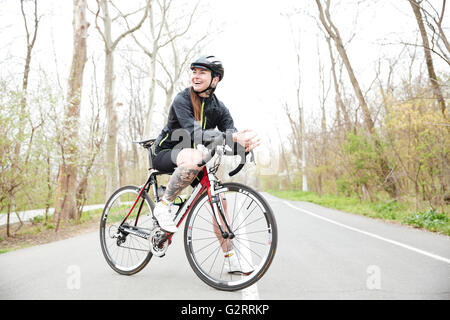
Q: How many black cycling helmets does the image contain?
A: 1